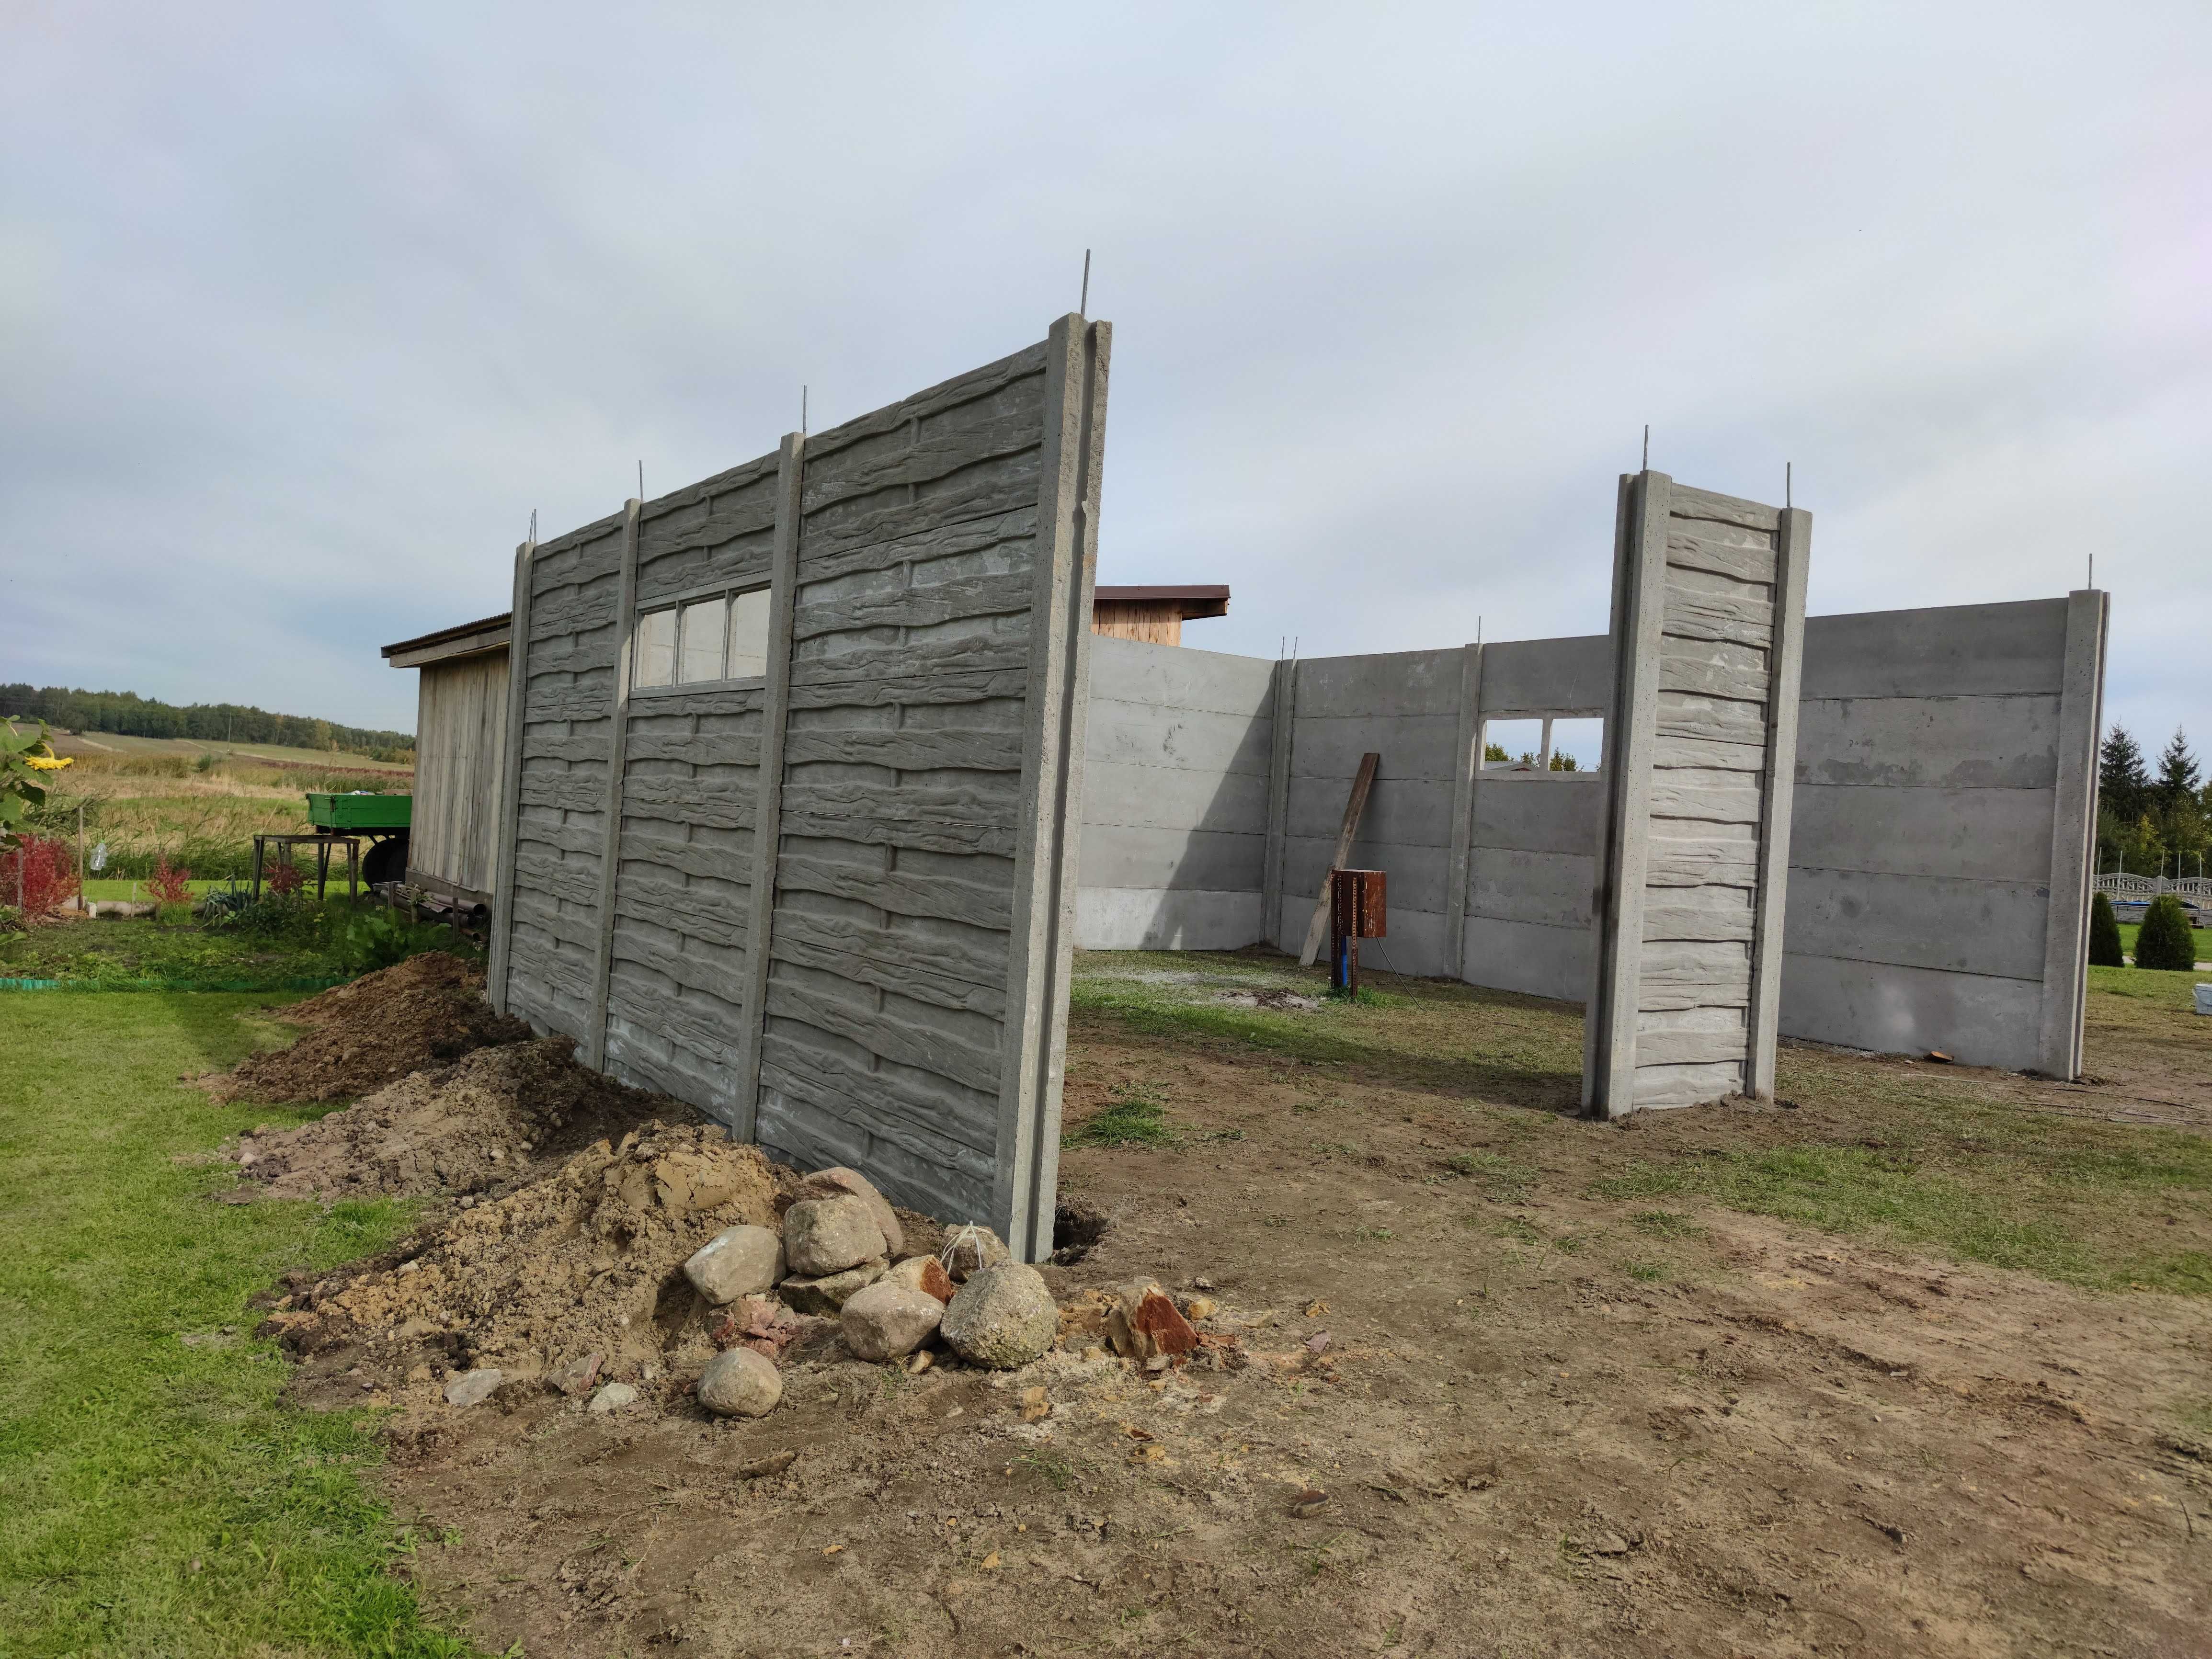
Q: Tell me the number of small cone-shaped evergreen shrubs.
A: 2